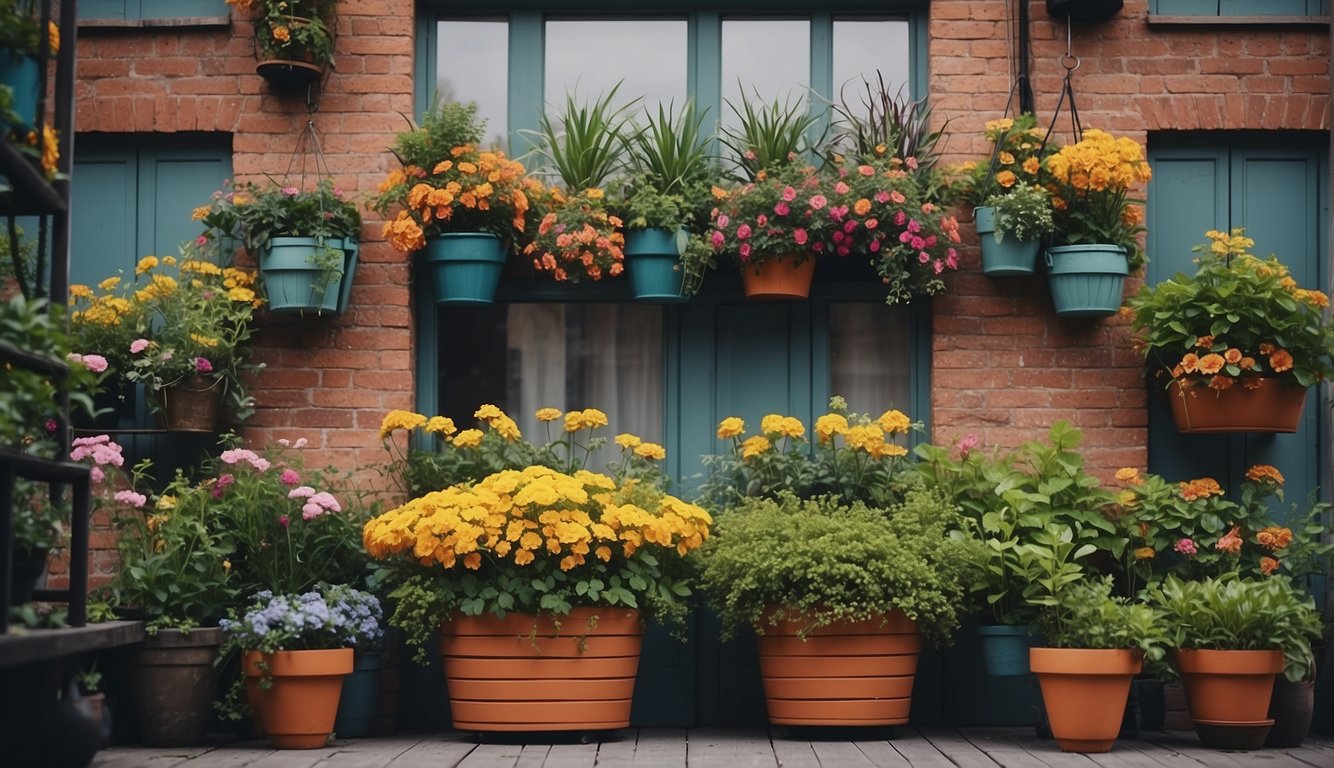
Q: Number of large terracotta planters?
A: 2